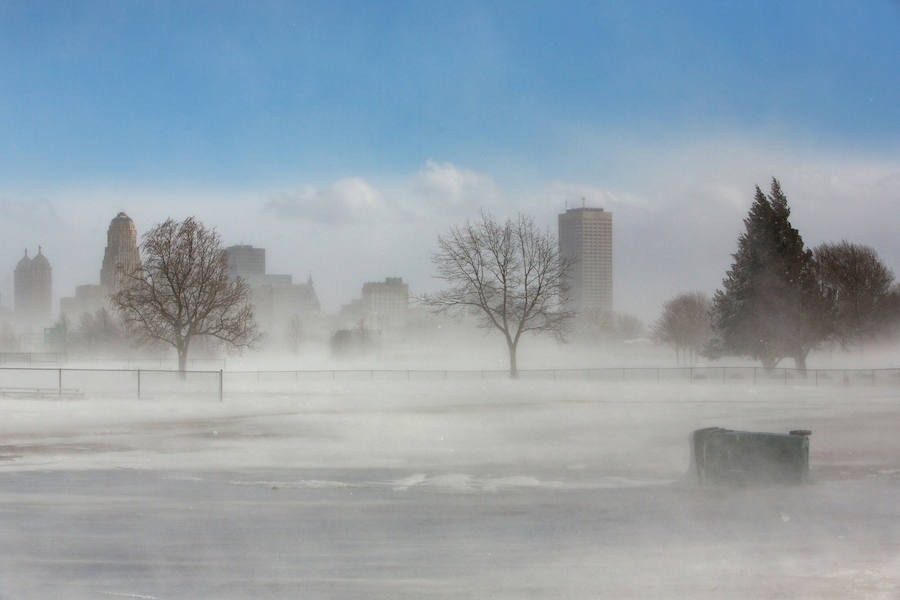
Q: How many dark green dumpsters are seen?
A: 1